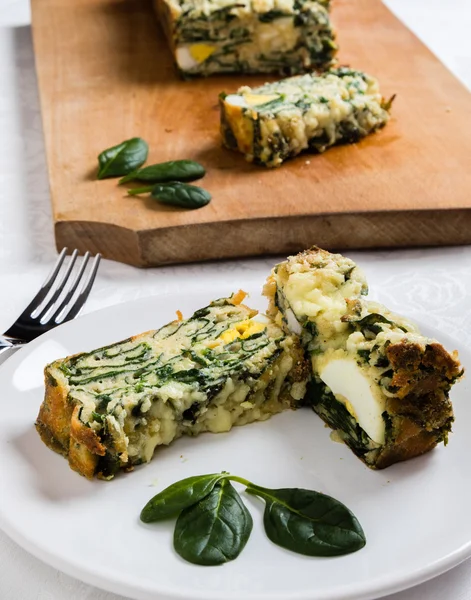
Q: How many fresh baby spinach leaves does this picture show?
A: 6